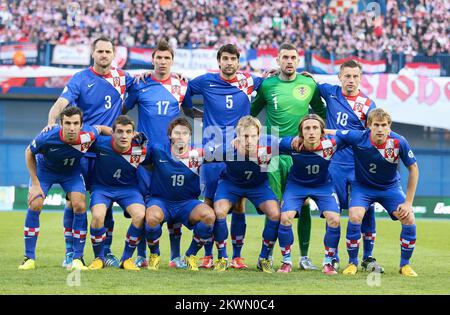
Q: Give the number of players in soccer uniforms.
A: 11